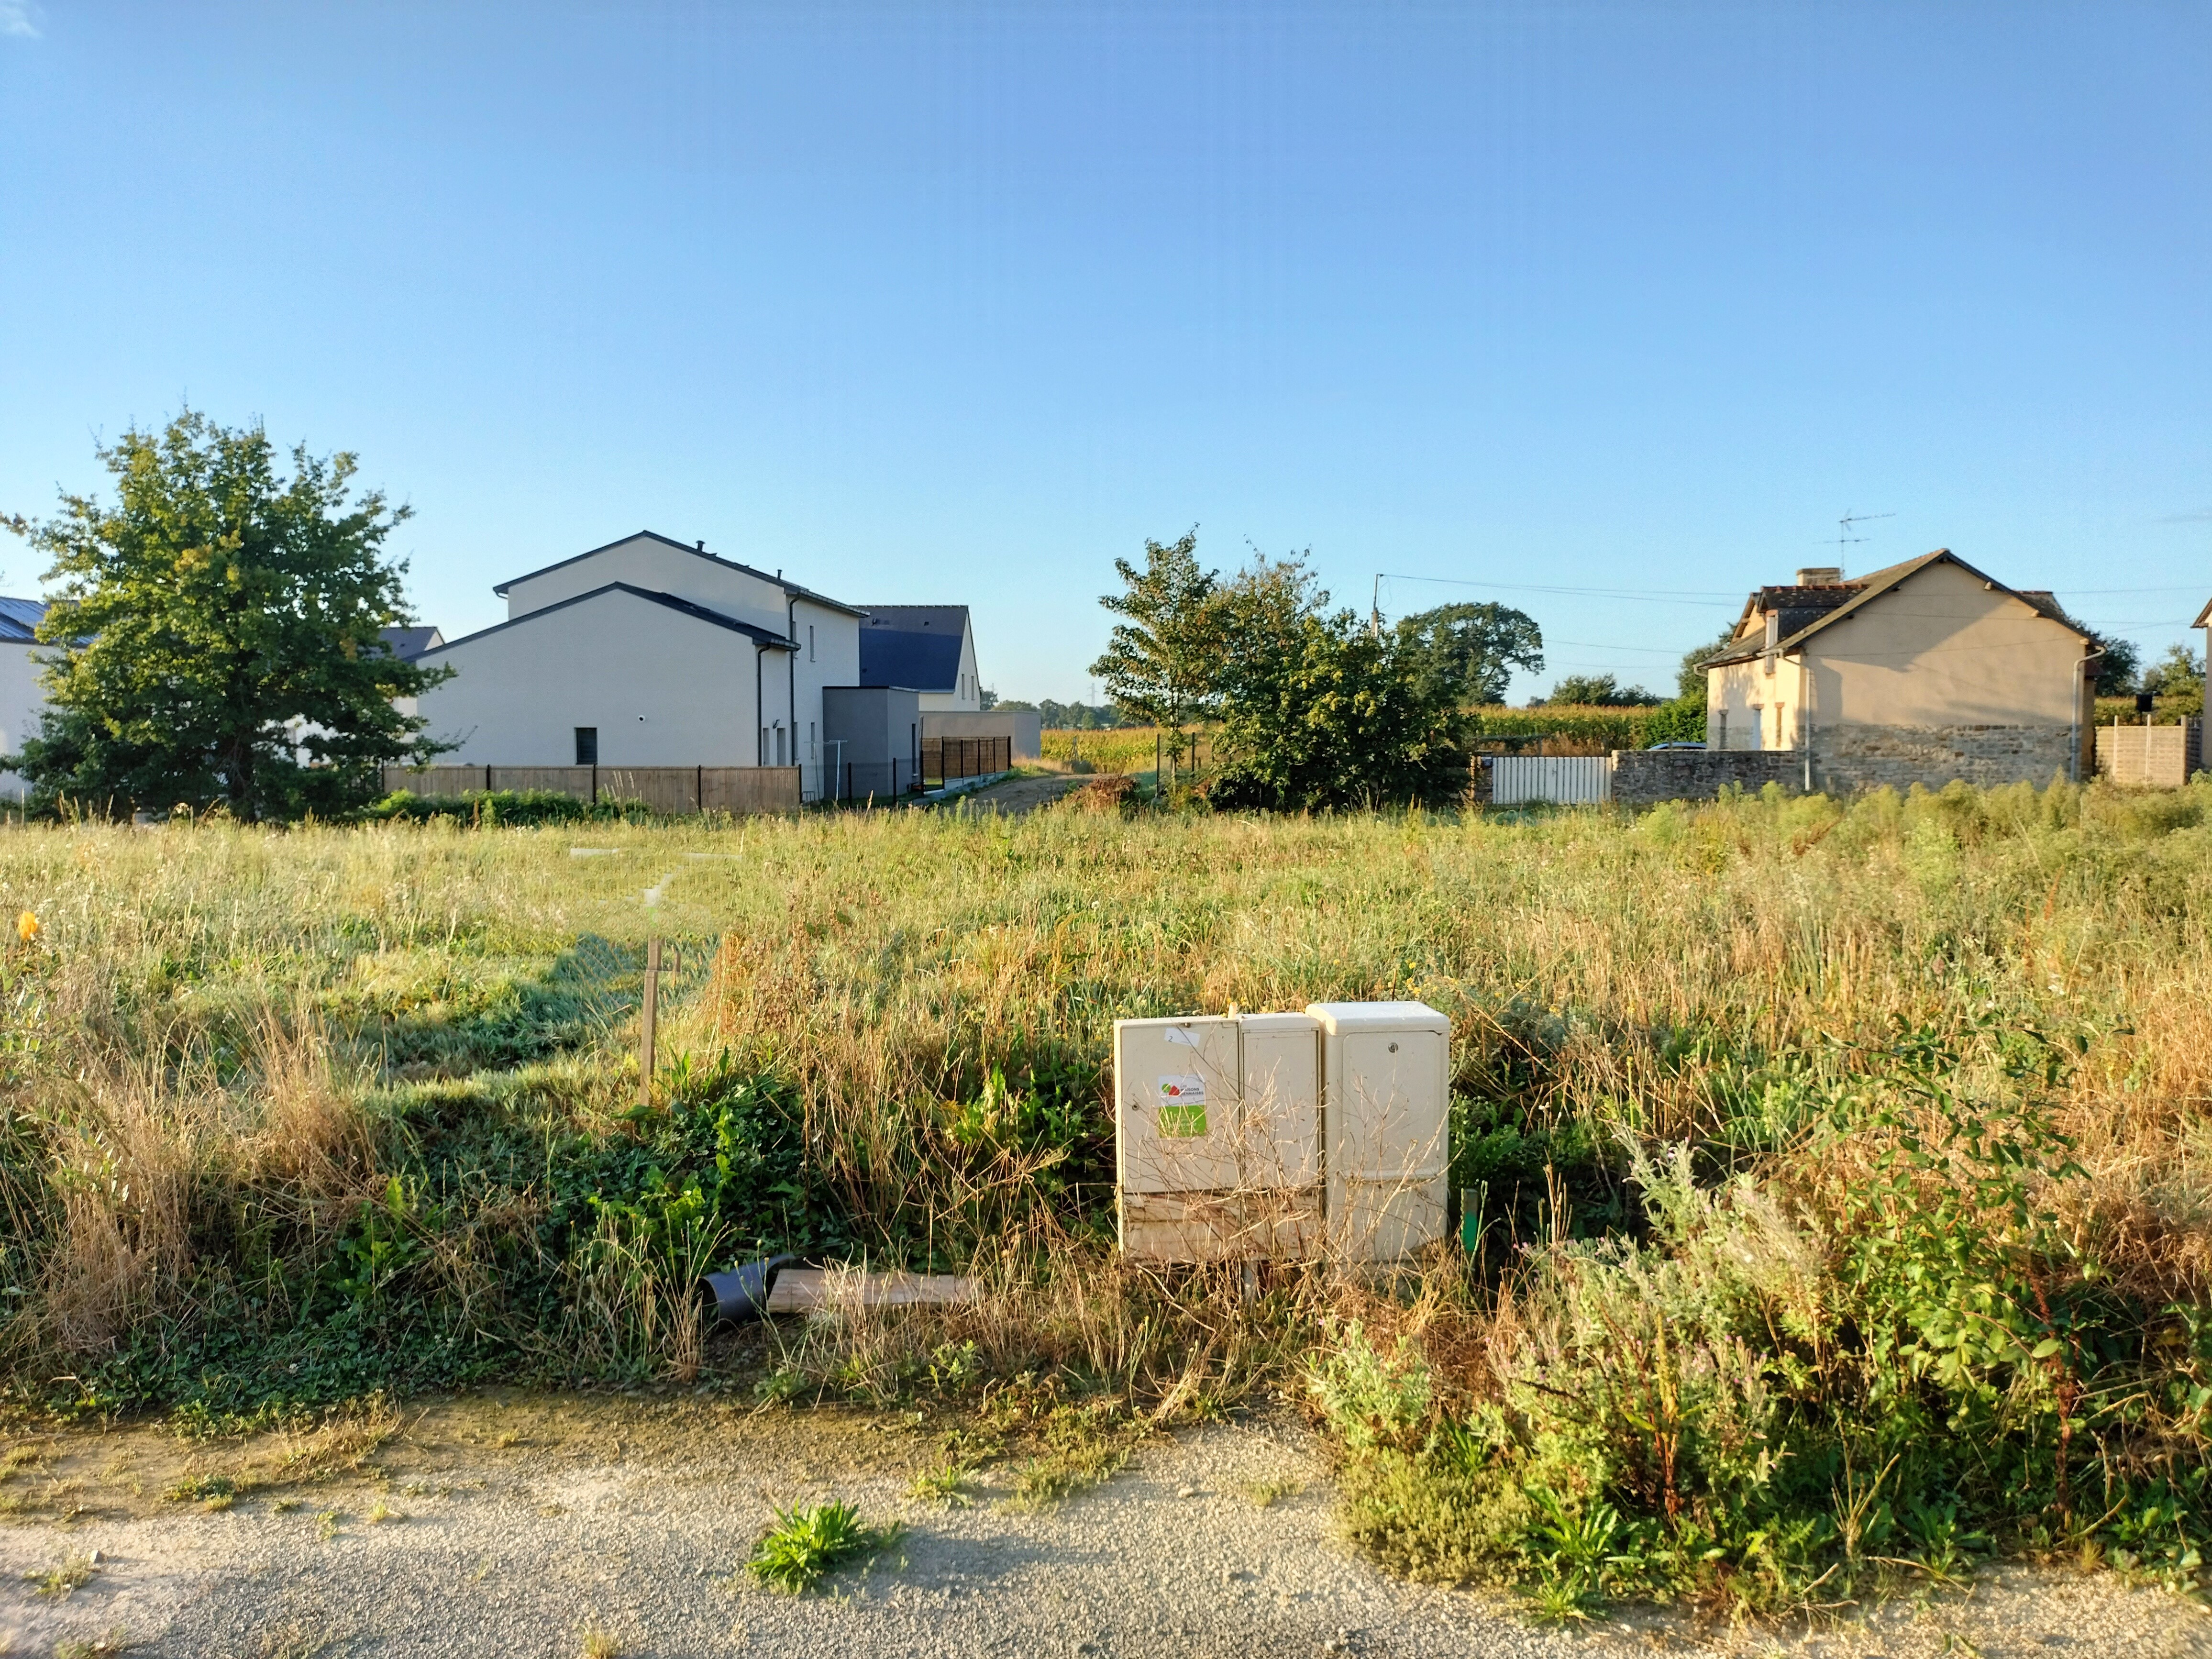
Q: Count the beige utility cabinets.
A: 3